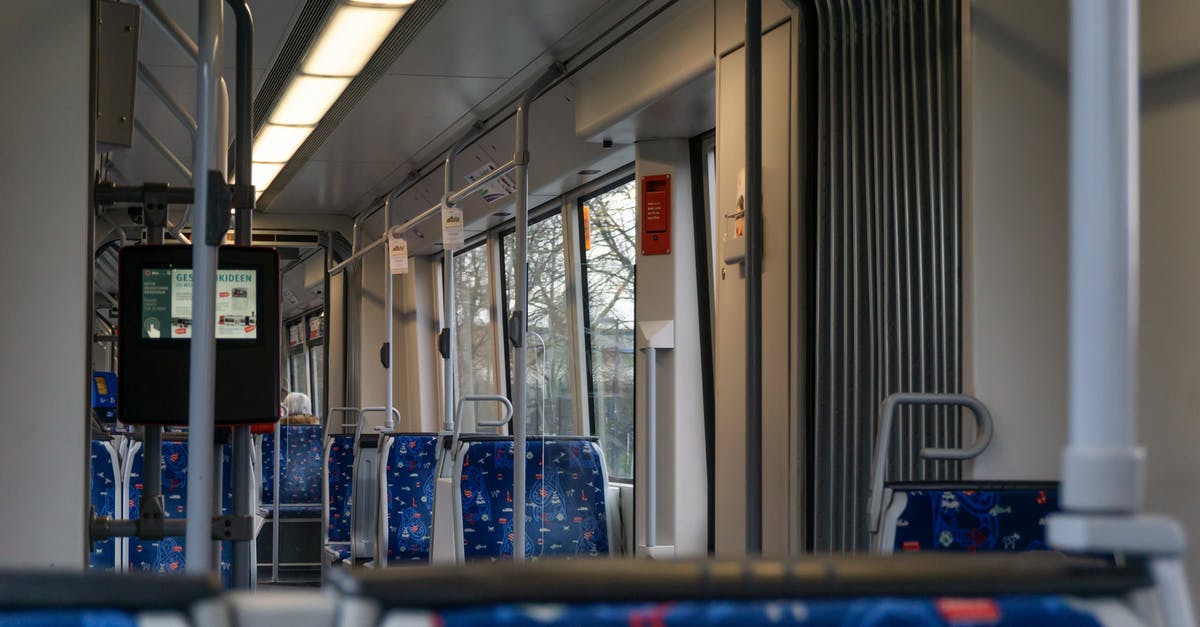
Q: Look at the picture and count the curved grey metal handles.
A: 4